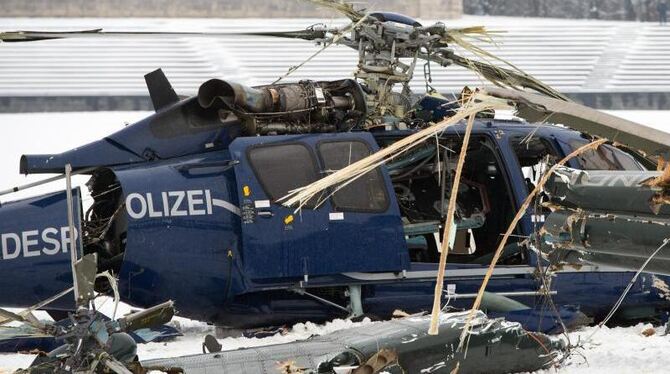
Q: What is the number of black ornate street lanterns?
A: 0